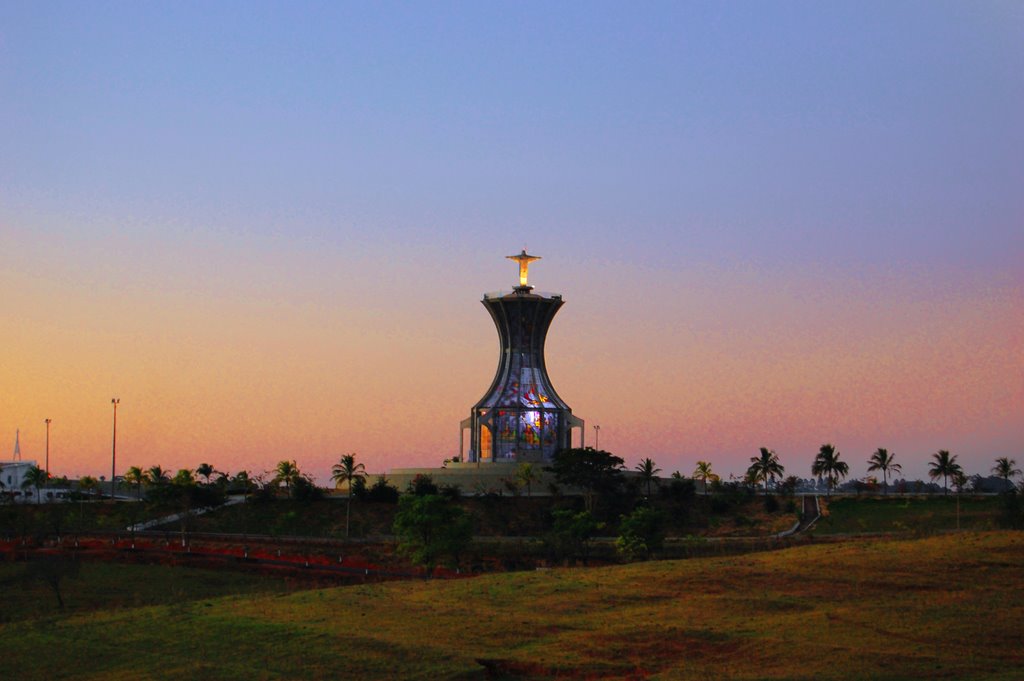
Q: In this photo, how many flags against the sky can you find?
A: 0